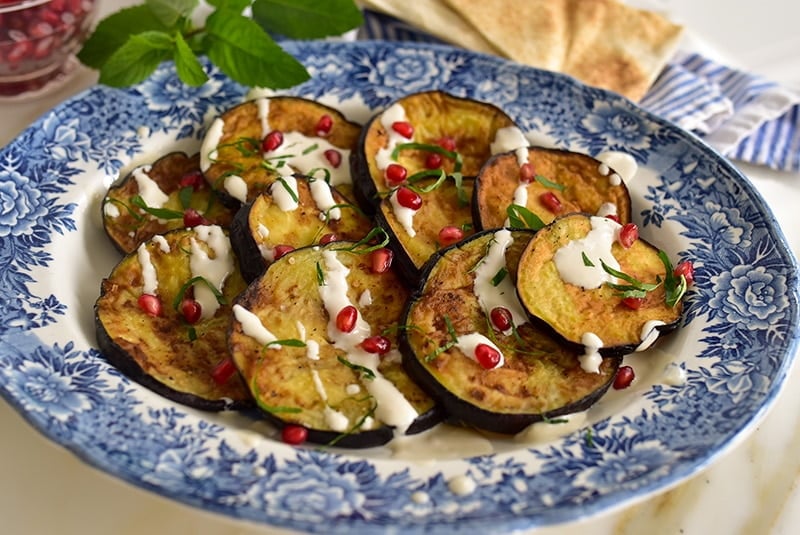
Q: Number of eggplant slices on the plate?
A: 10